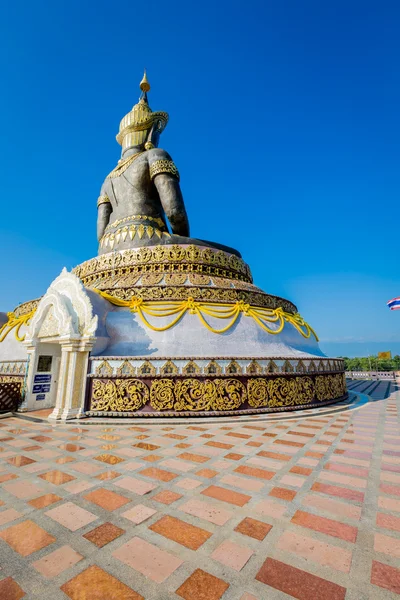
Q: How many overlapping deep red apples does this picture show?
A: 0